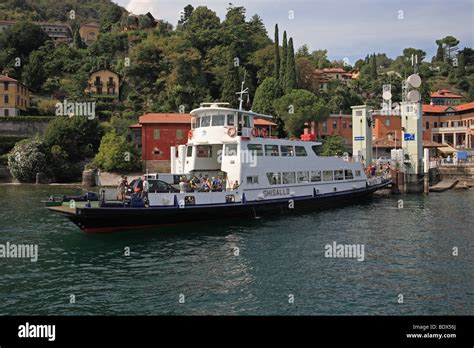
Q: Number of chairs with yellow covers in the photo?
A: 0